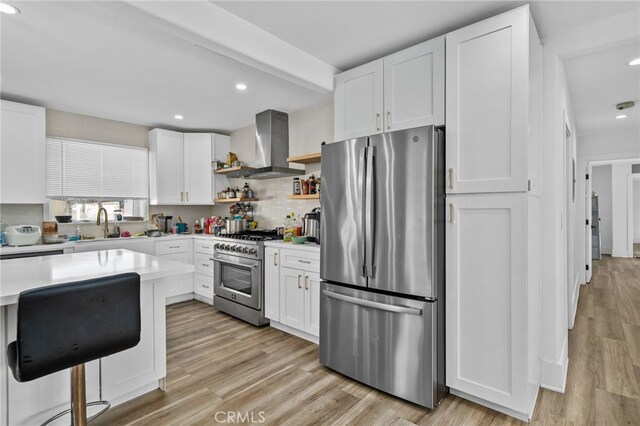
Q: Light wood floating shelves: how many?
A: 4